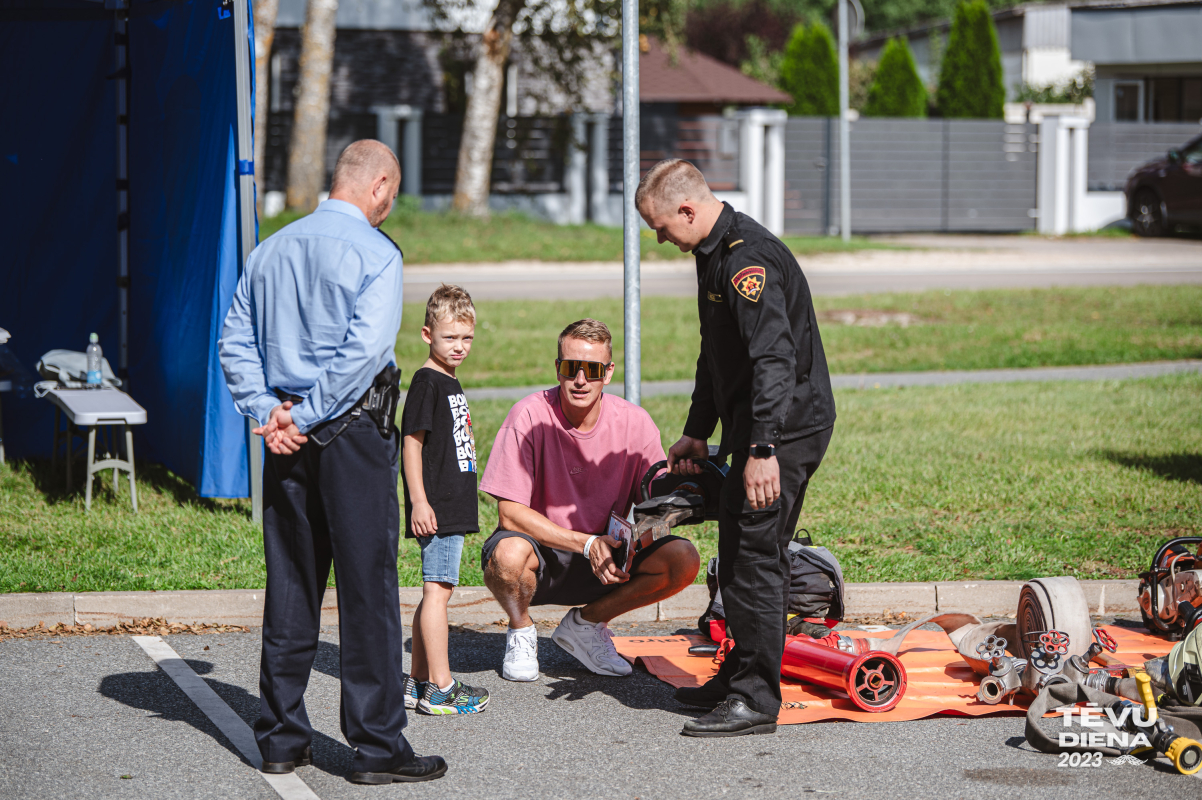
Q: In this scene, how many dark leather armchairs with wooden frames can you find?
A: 0